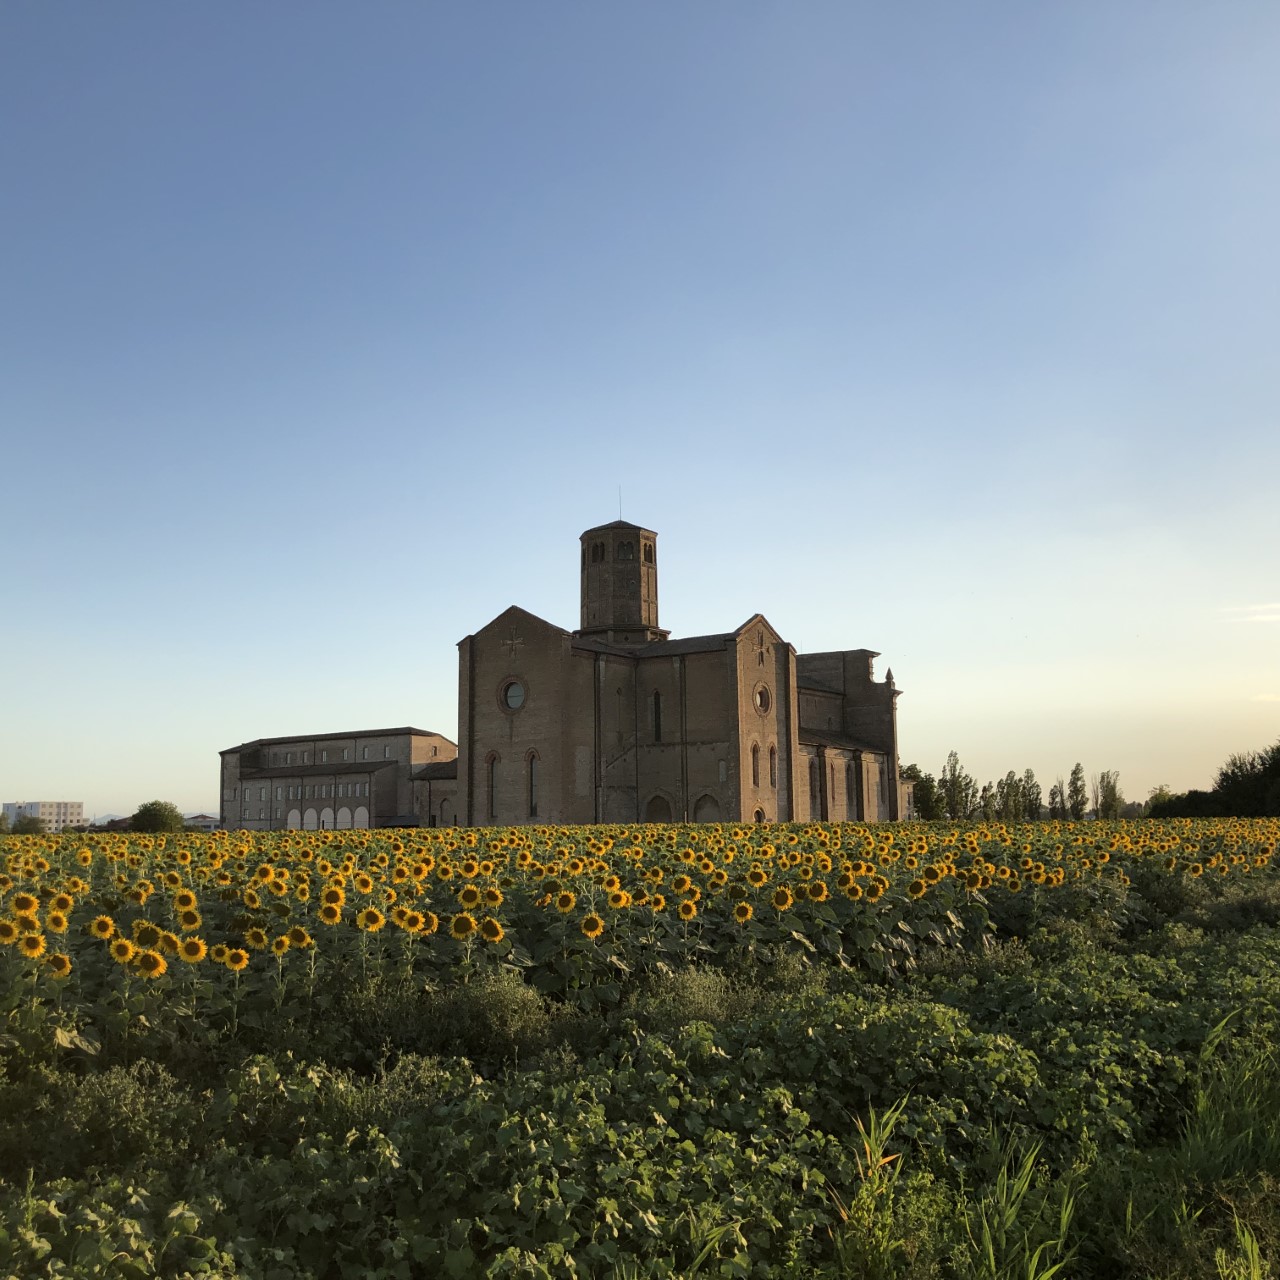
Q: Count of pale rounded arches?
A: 5